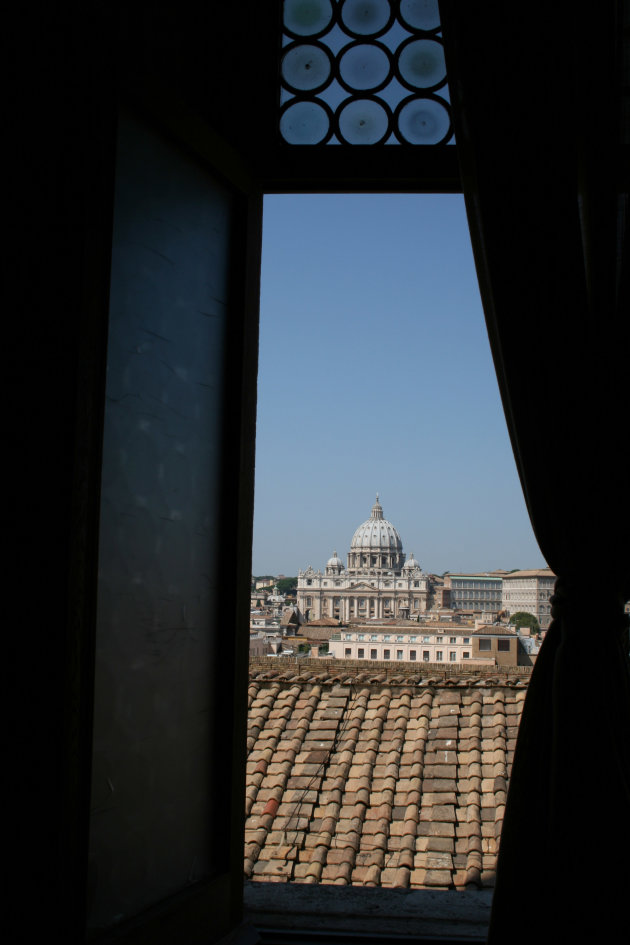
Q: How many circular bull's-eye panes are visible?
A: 9